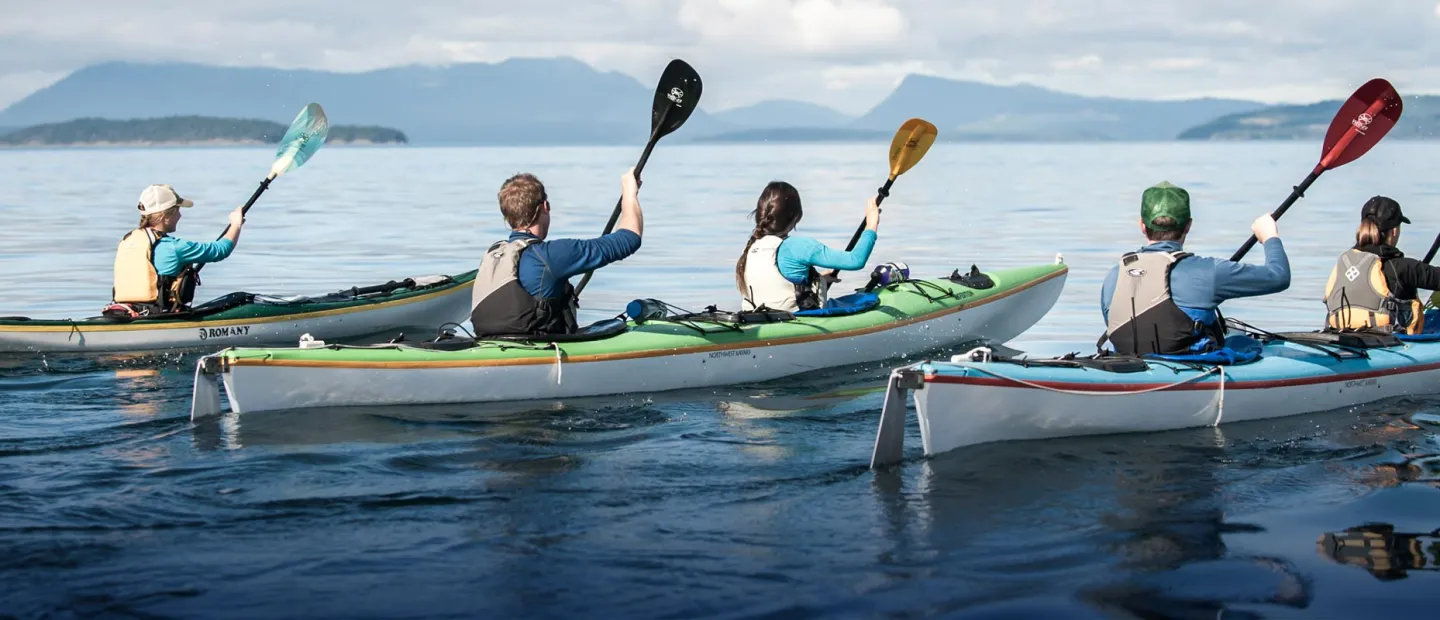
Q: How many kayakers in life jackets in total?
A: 5